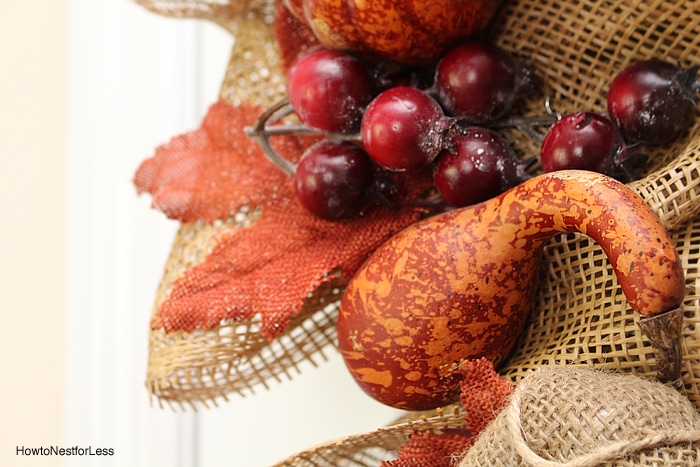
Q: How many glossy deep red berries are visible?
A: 7